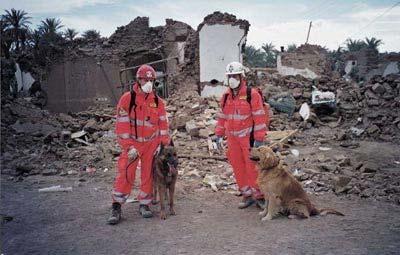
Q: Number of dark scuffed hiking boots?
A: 4